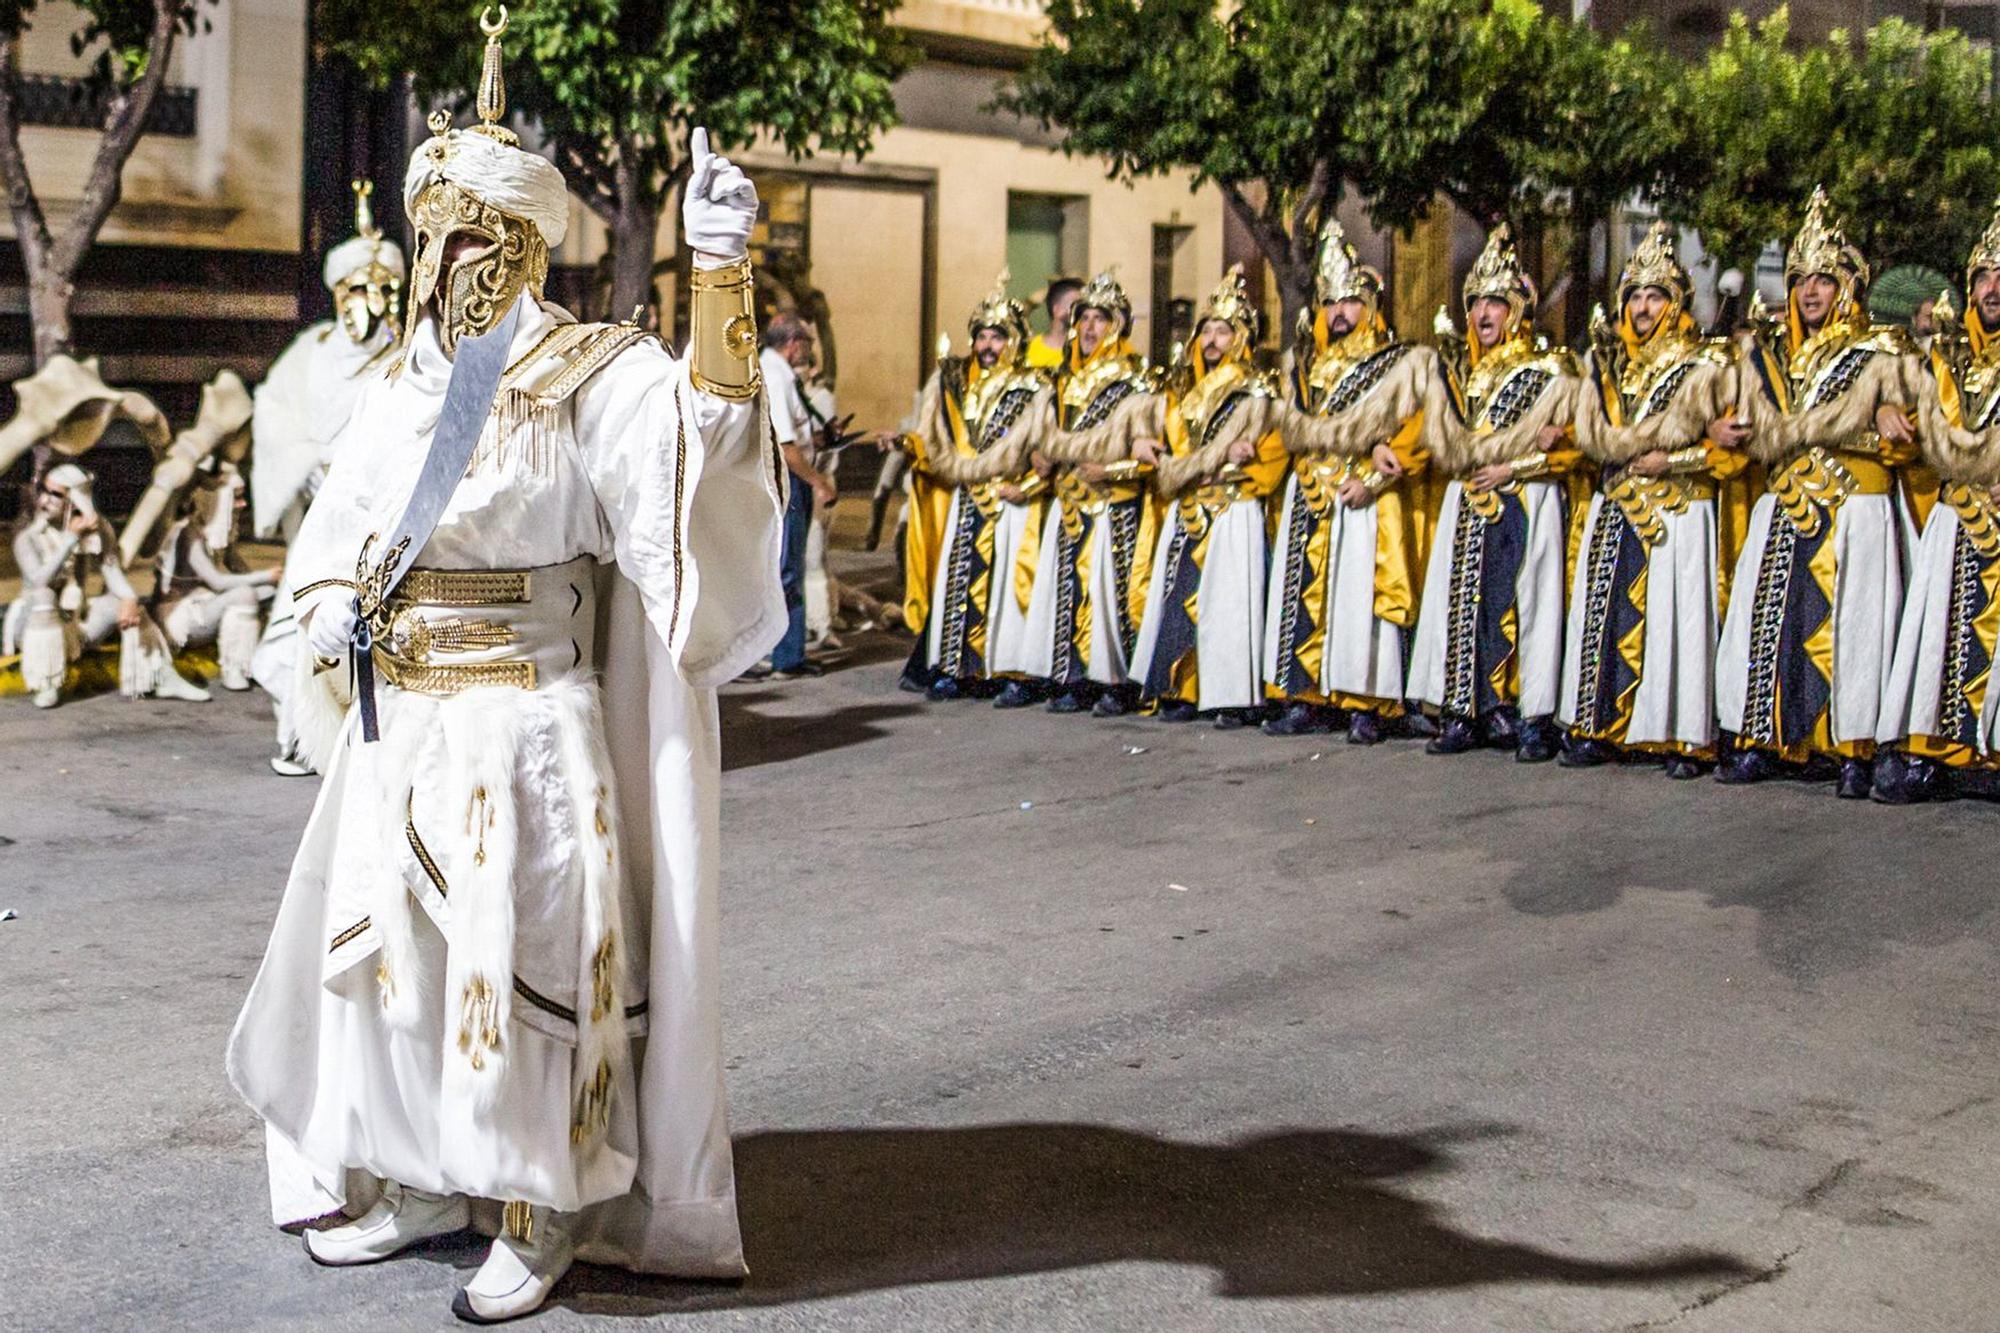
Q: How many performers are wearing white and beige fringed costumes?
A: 2